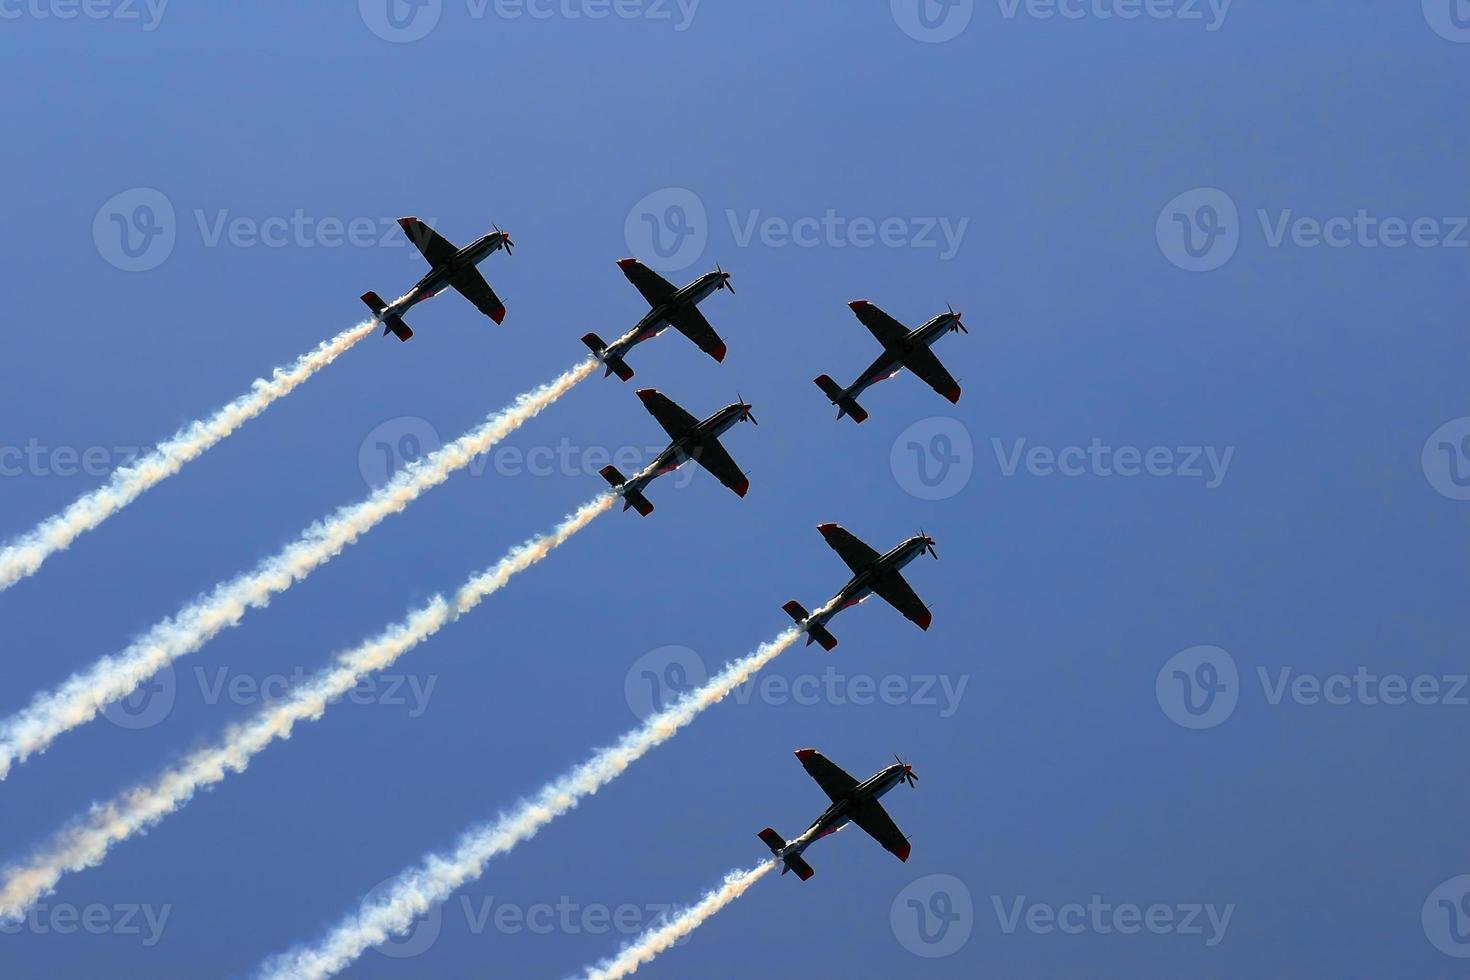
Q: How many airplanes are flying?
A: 6